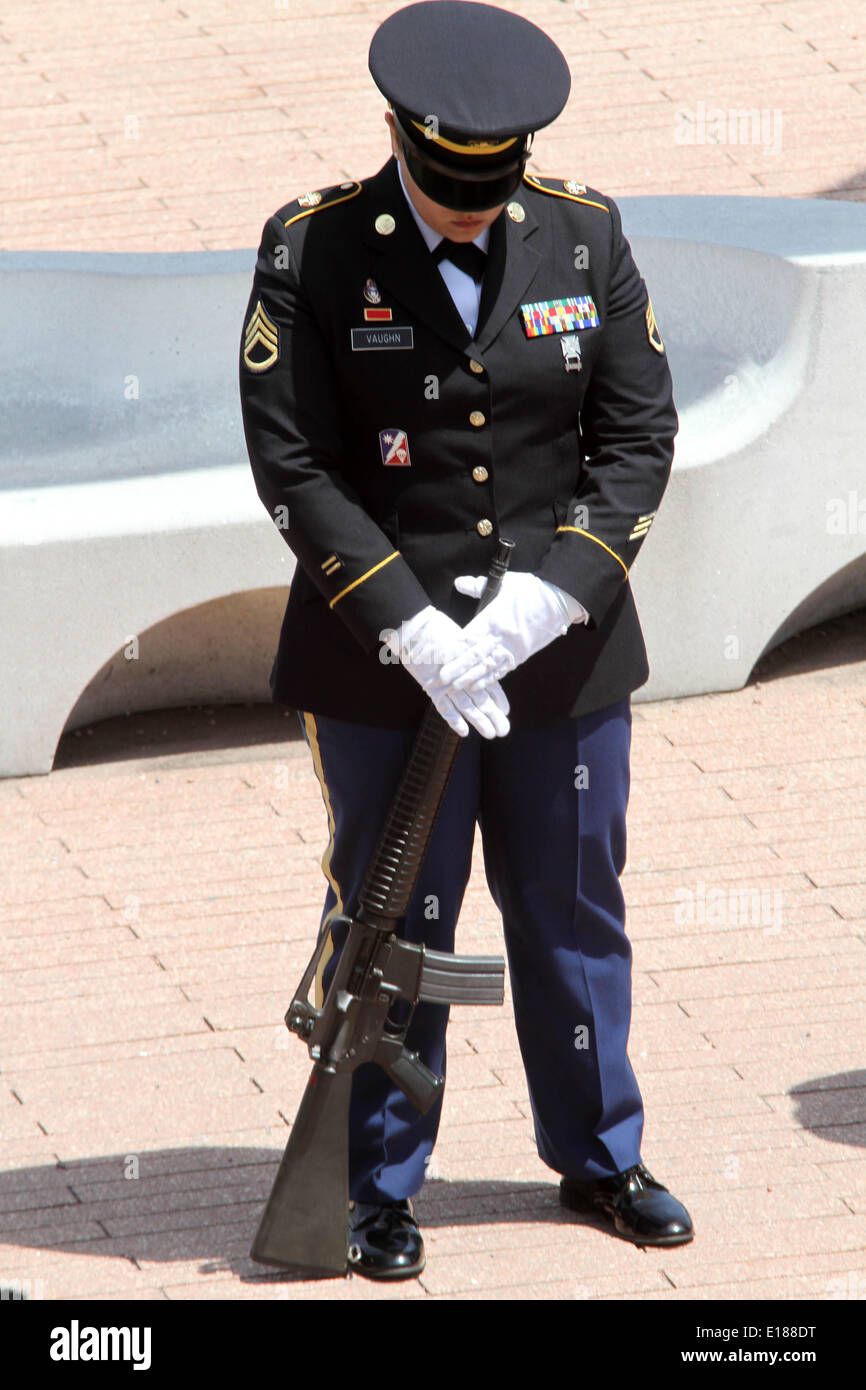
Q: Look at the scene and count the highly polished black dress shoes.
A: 2